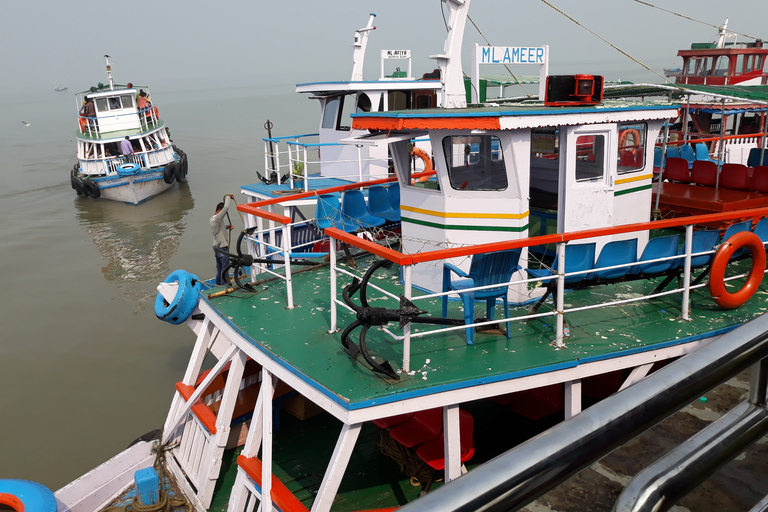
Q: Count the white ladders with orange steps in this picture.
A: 2